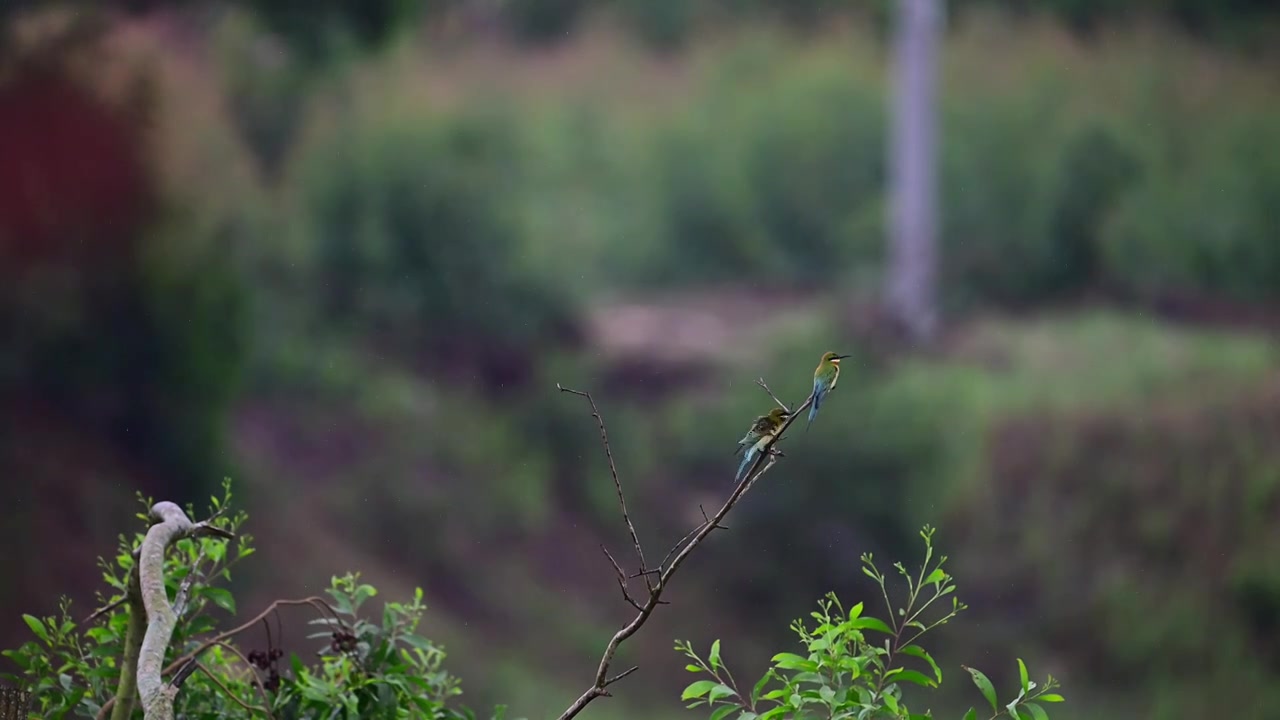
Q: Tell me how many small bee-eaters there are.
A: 2